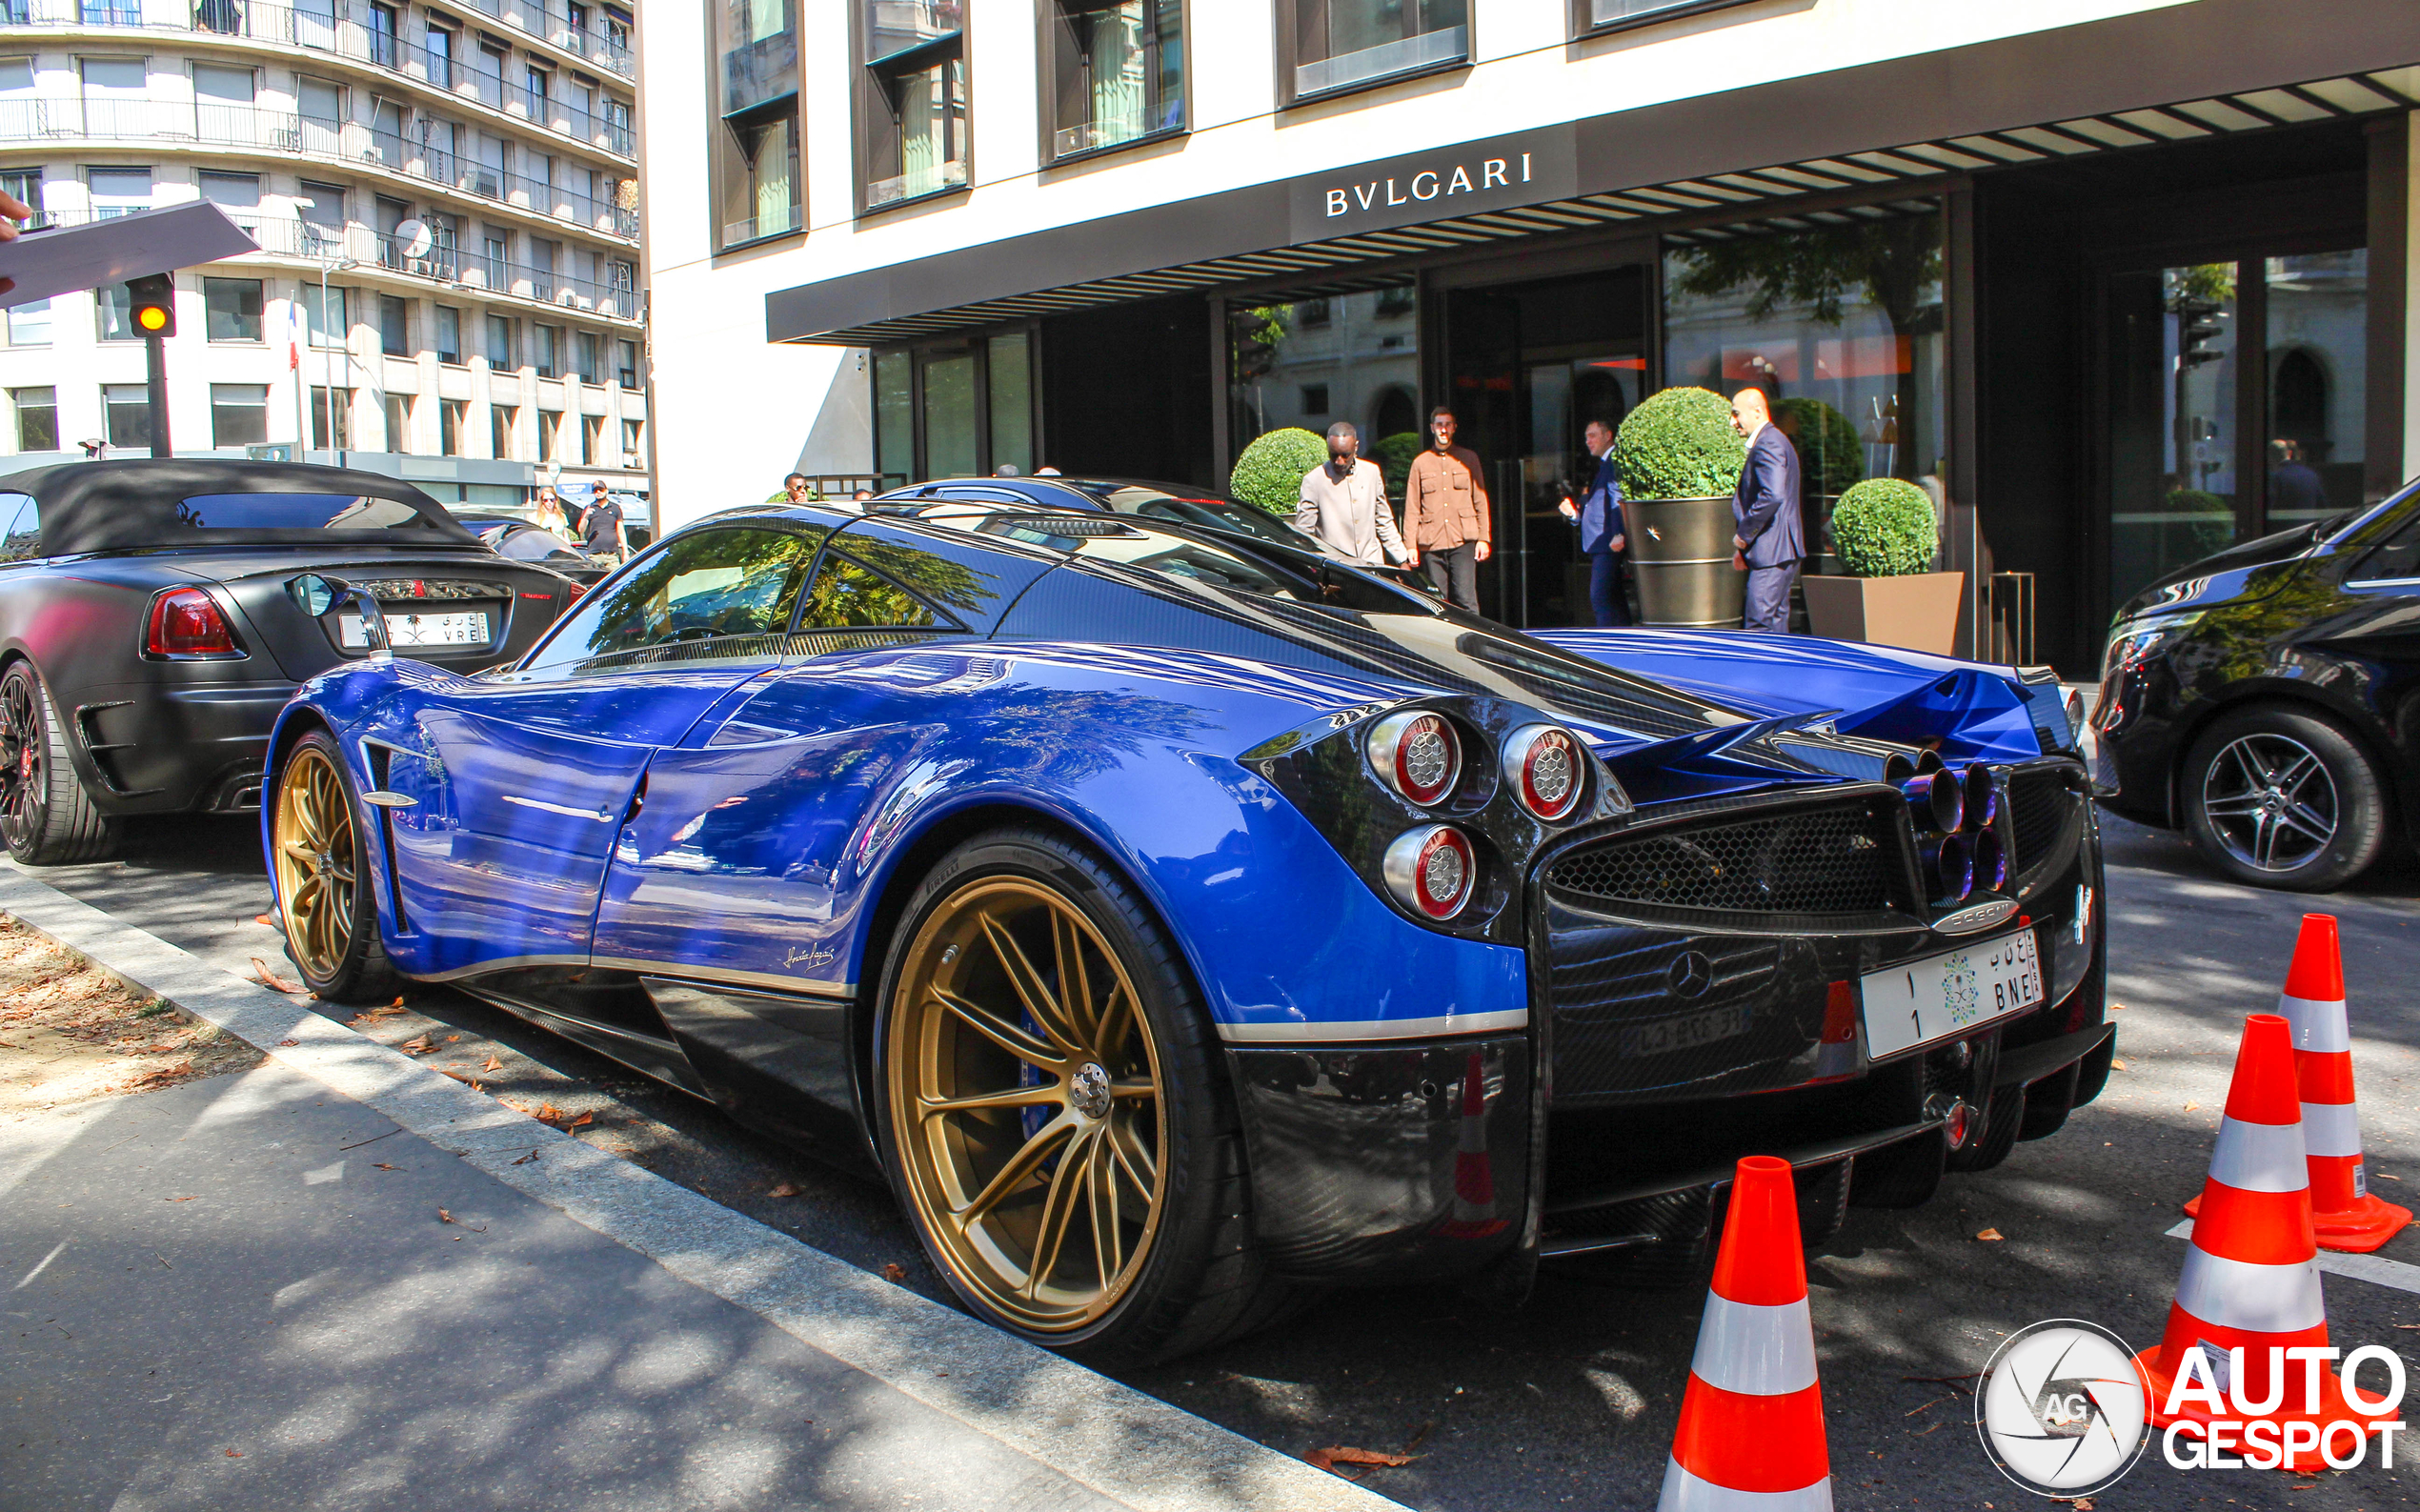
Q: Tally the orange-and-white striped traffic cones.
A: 3